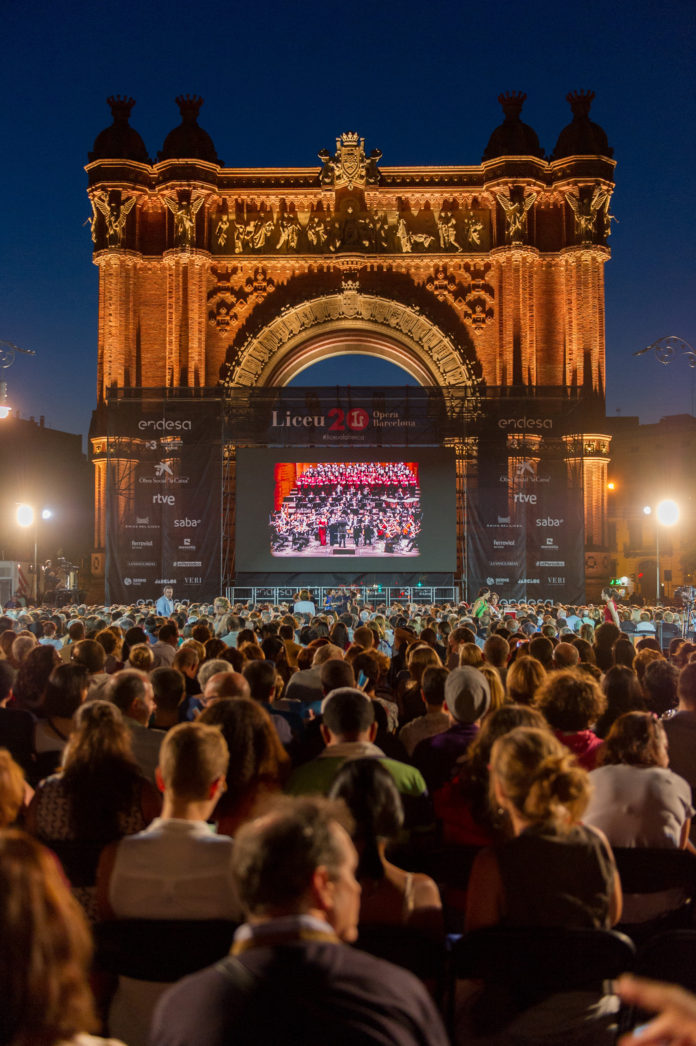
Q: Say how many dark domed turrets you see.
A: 4